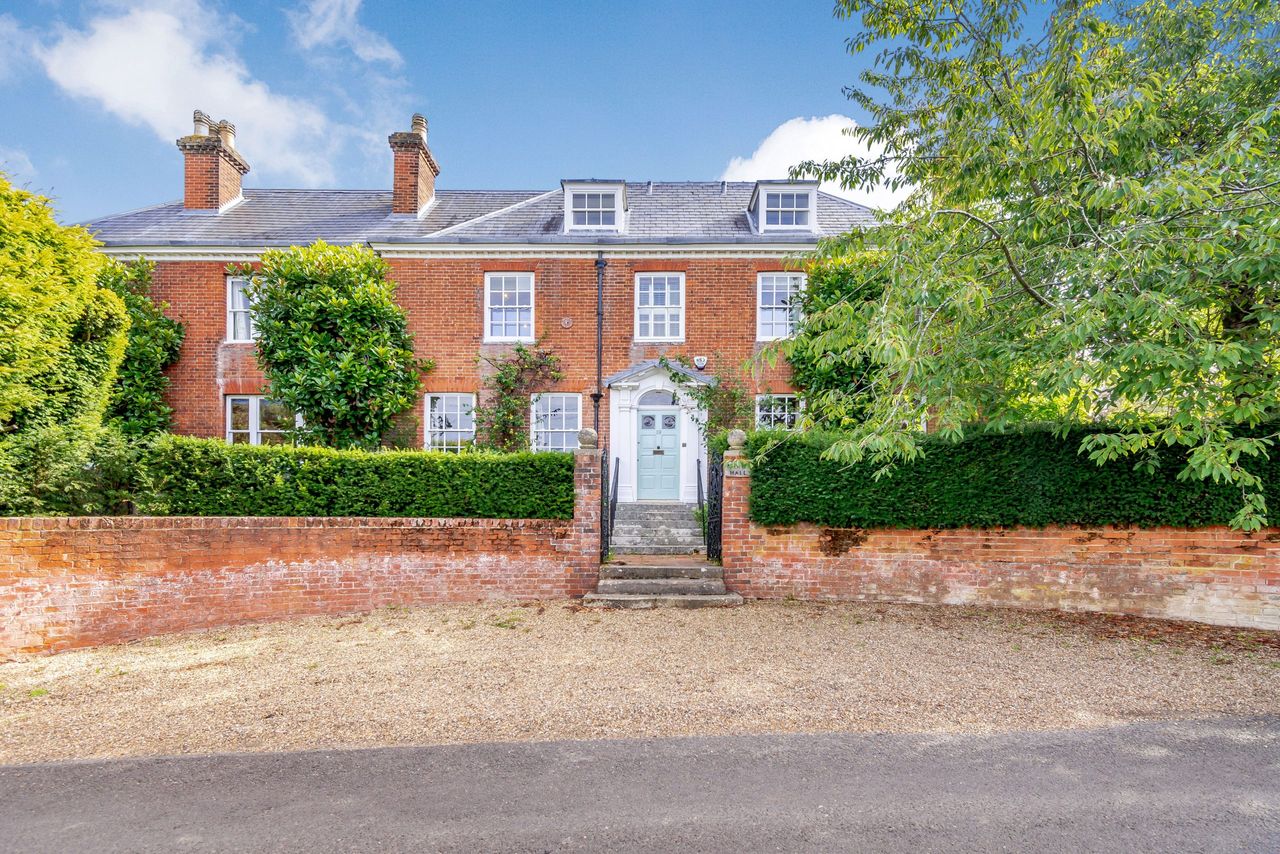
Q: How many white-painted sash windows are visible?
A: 10